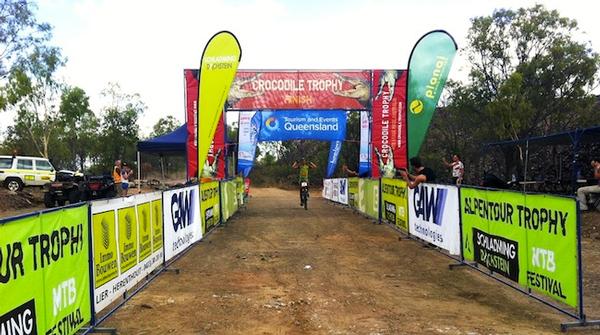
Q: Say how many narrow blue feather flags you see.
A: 2